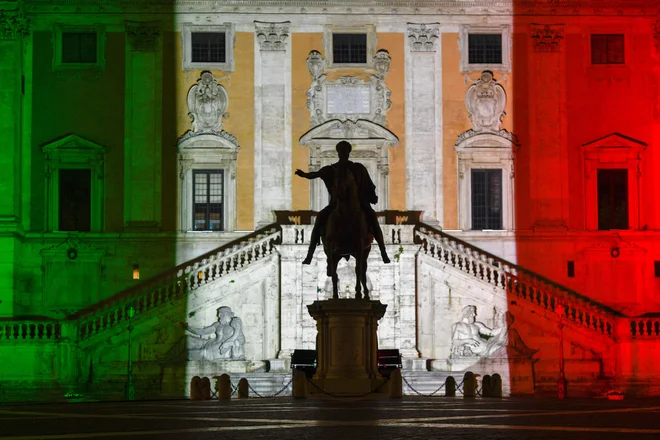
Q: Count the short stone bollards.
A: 10